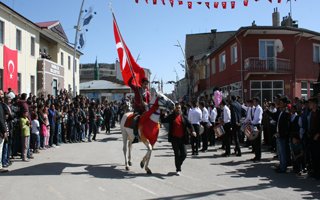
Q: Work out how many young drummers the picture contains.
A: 6